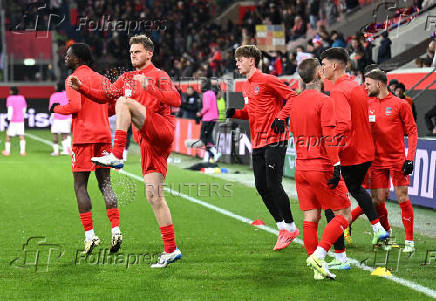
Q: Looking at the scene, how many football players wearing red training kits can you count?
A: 6